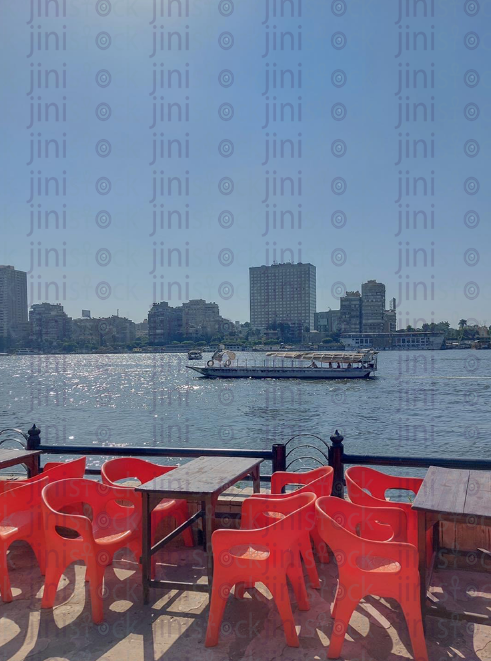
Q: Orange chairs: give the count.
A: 8